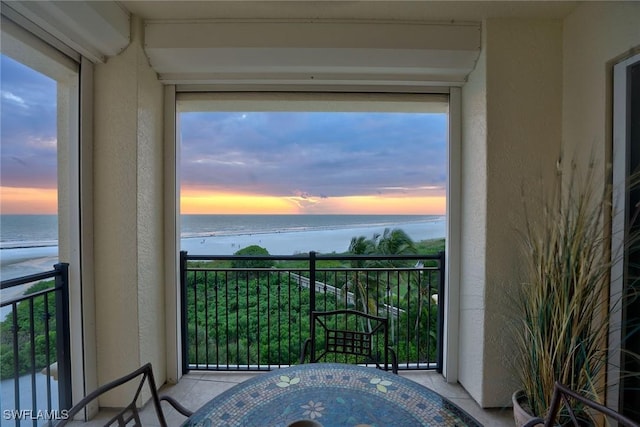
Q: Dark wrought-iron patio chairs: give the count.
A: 3